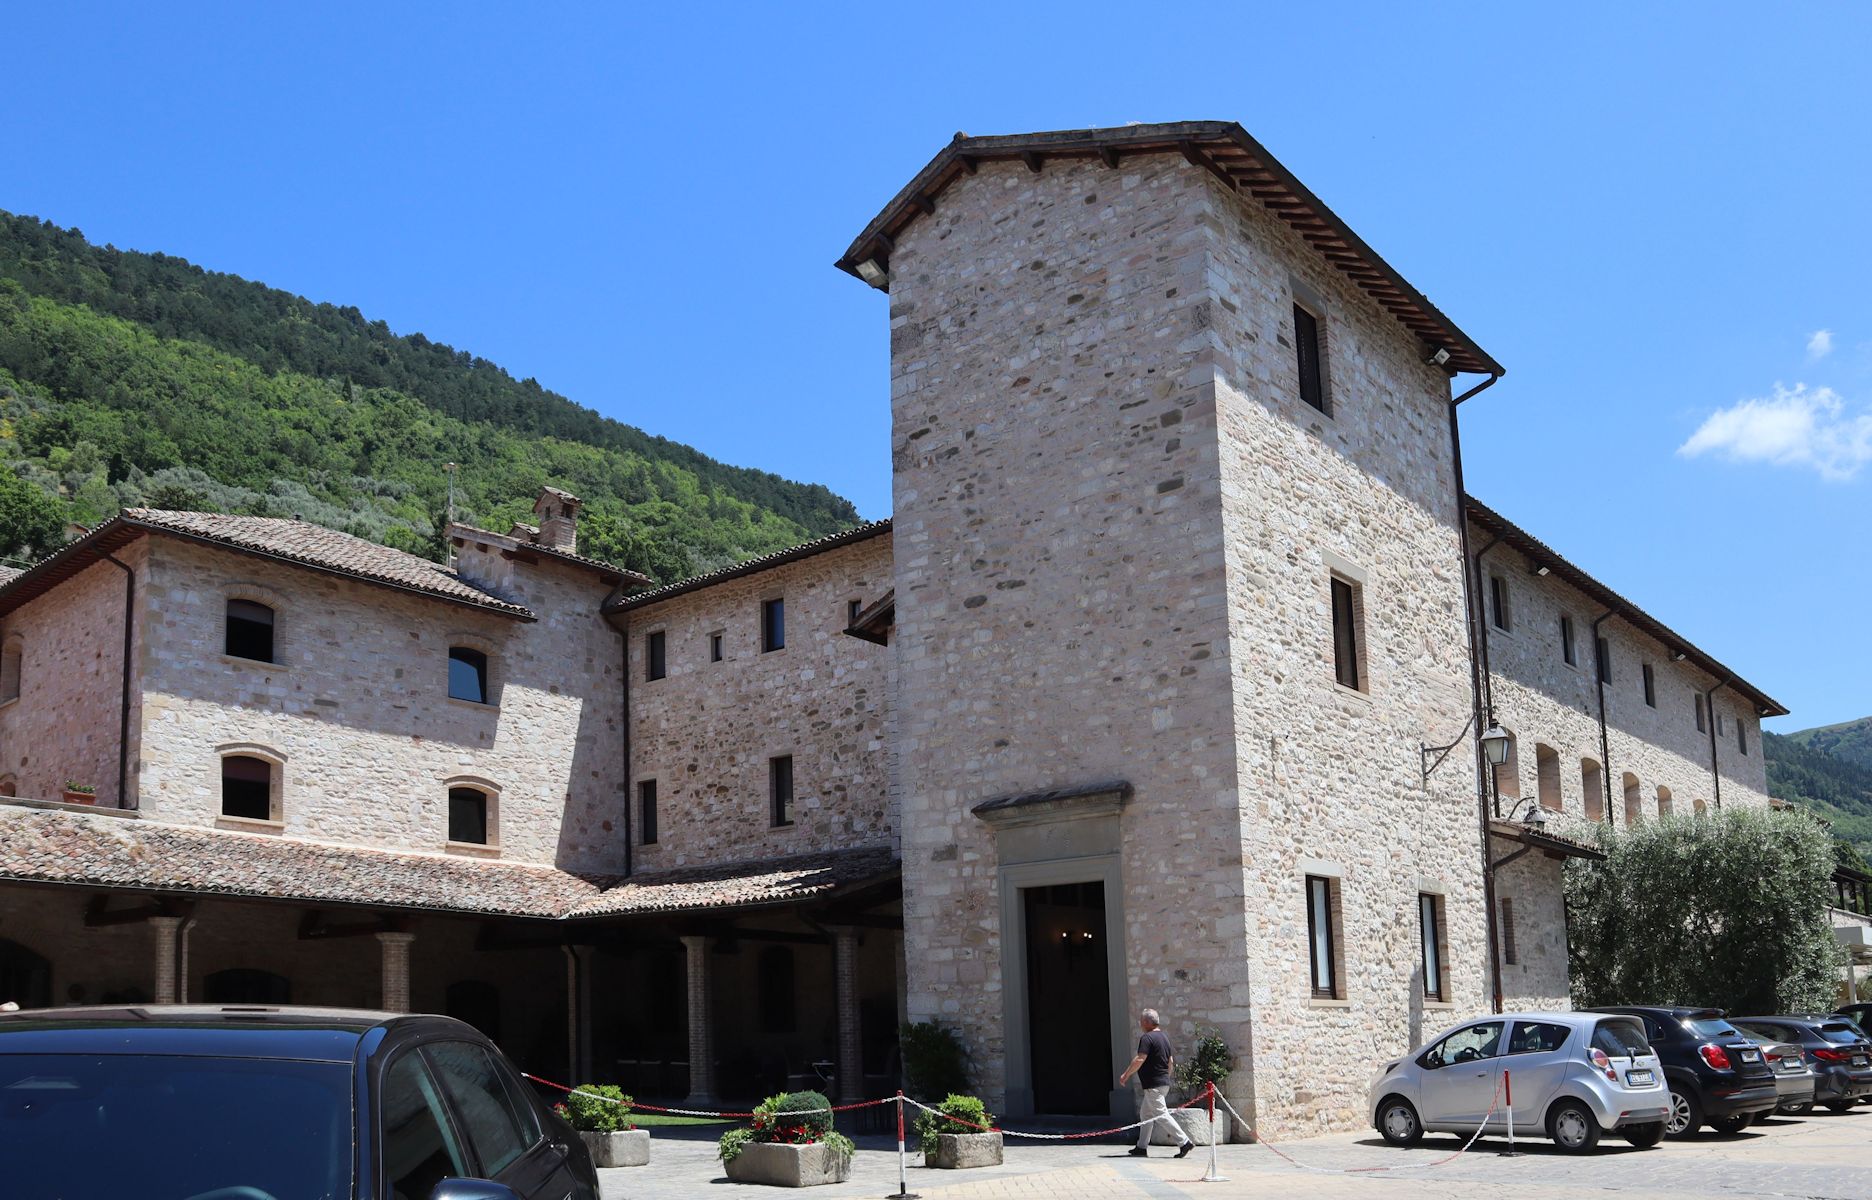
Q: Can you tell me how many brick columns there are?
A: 5